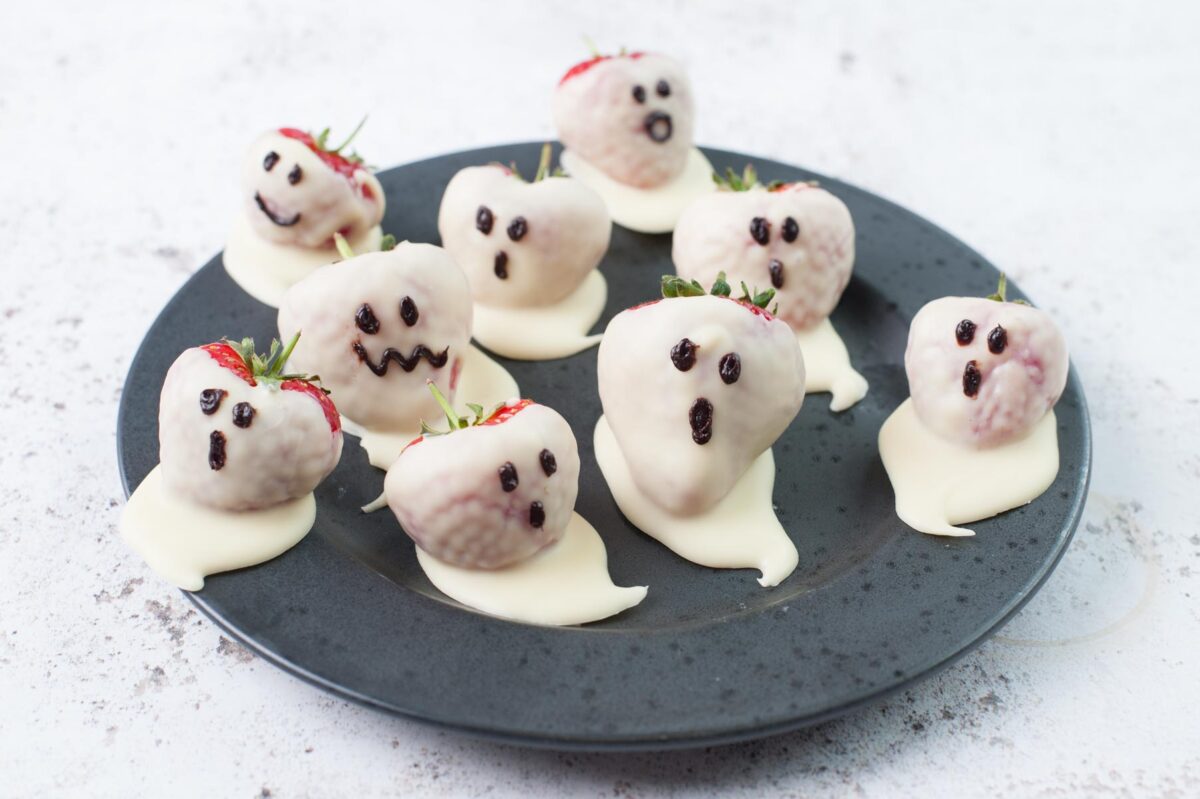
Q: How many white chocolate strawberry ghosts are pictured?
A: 9